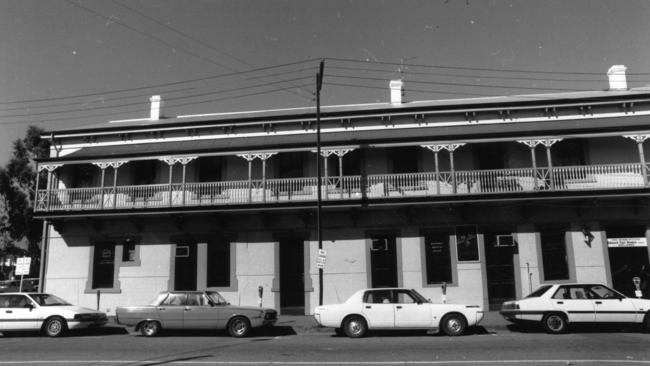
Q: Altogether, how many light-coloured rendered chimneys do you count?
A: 3